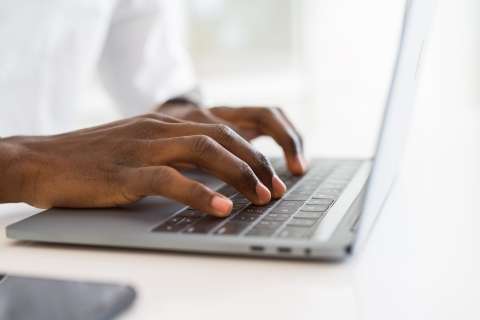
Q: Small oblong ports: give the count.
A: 2